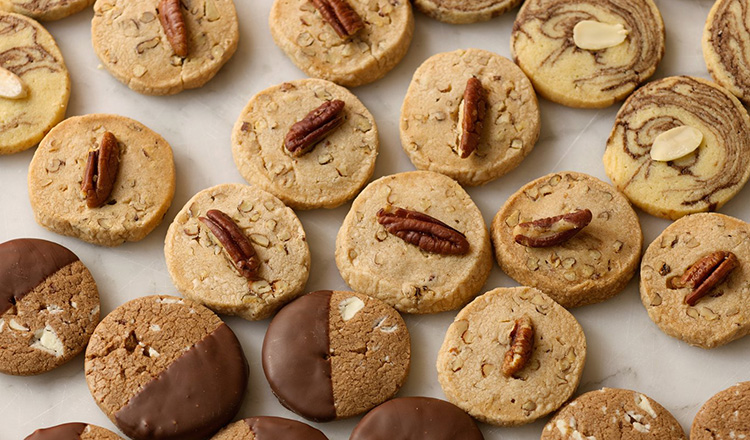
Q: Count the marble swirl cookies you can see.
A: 6